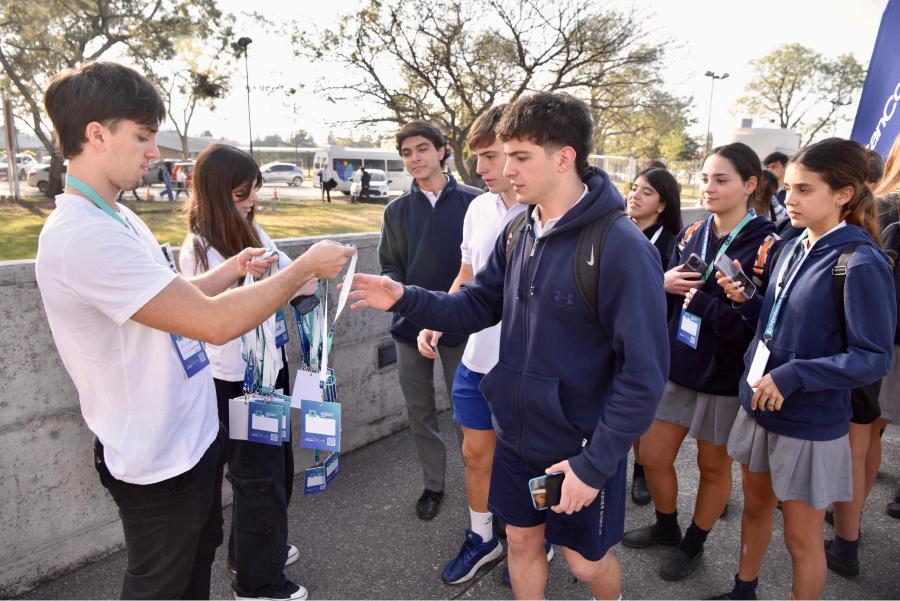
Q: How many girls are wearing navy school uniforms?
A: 3